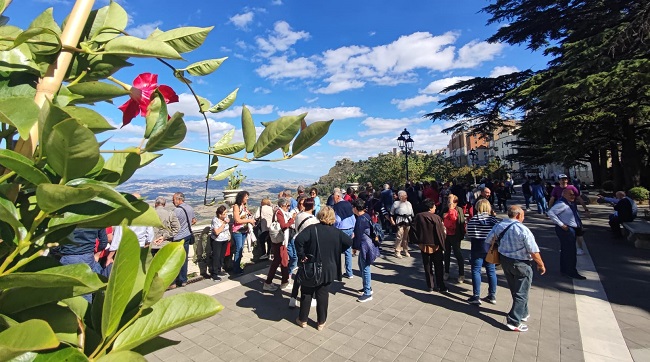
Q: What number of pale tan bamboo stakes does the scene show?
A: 1